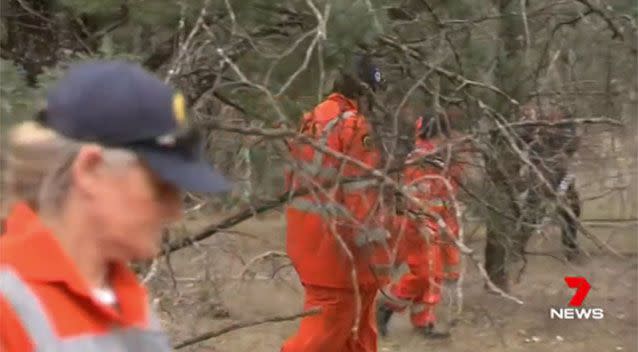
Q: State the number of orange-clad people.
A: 3